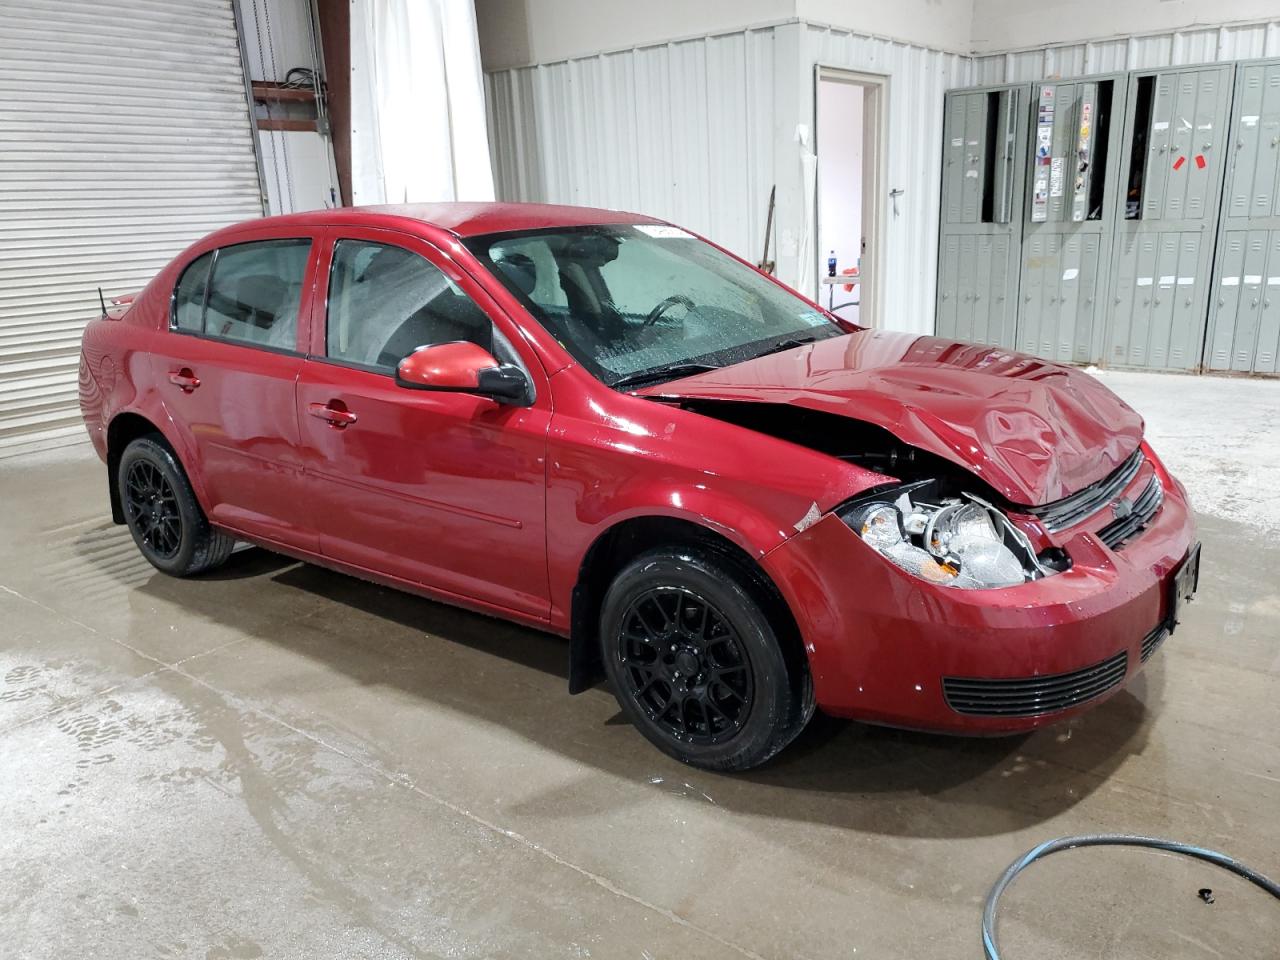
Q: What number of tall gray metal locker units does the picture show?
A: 4